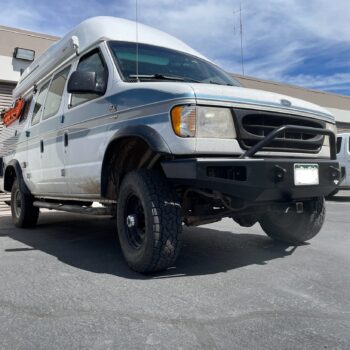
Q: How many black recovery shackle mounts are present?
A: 2